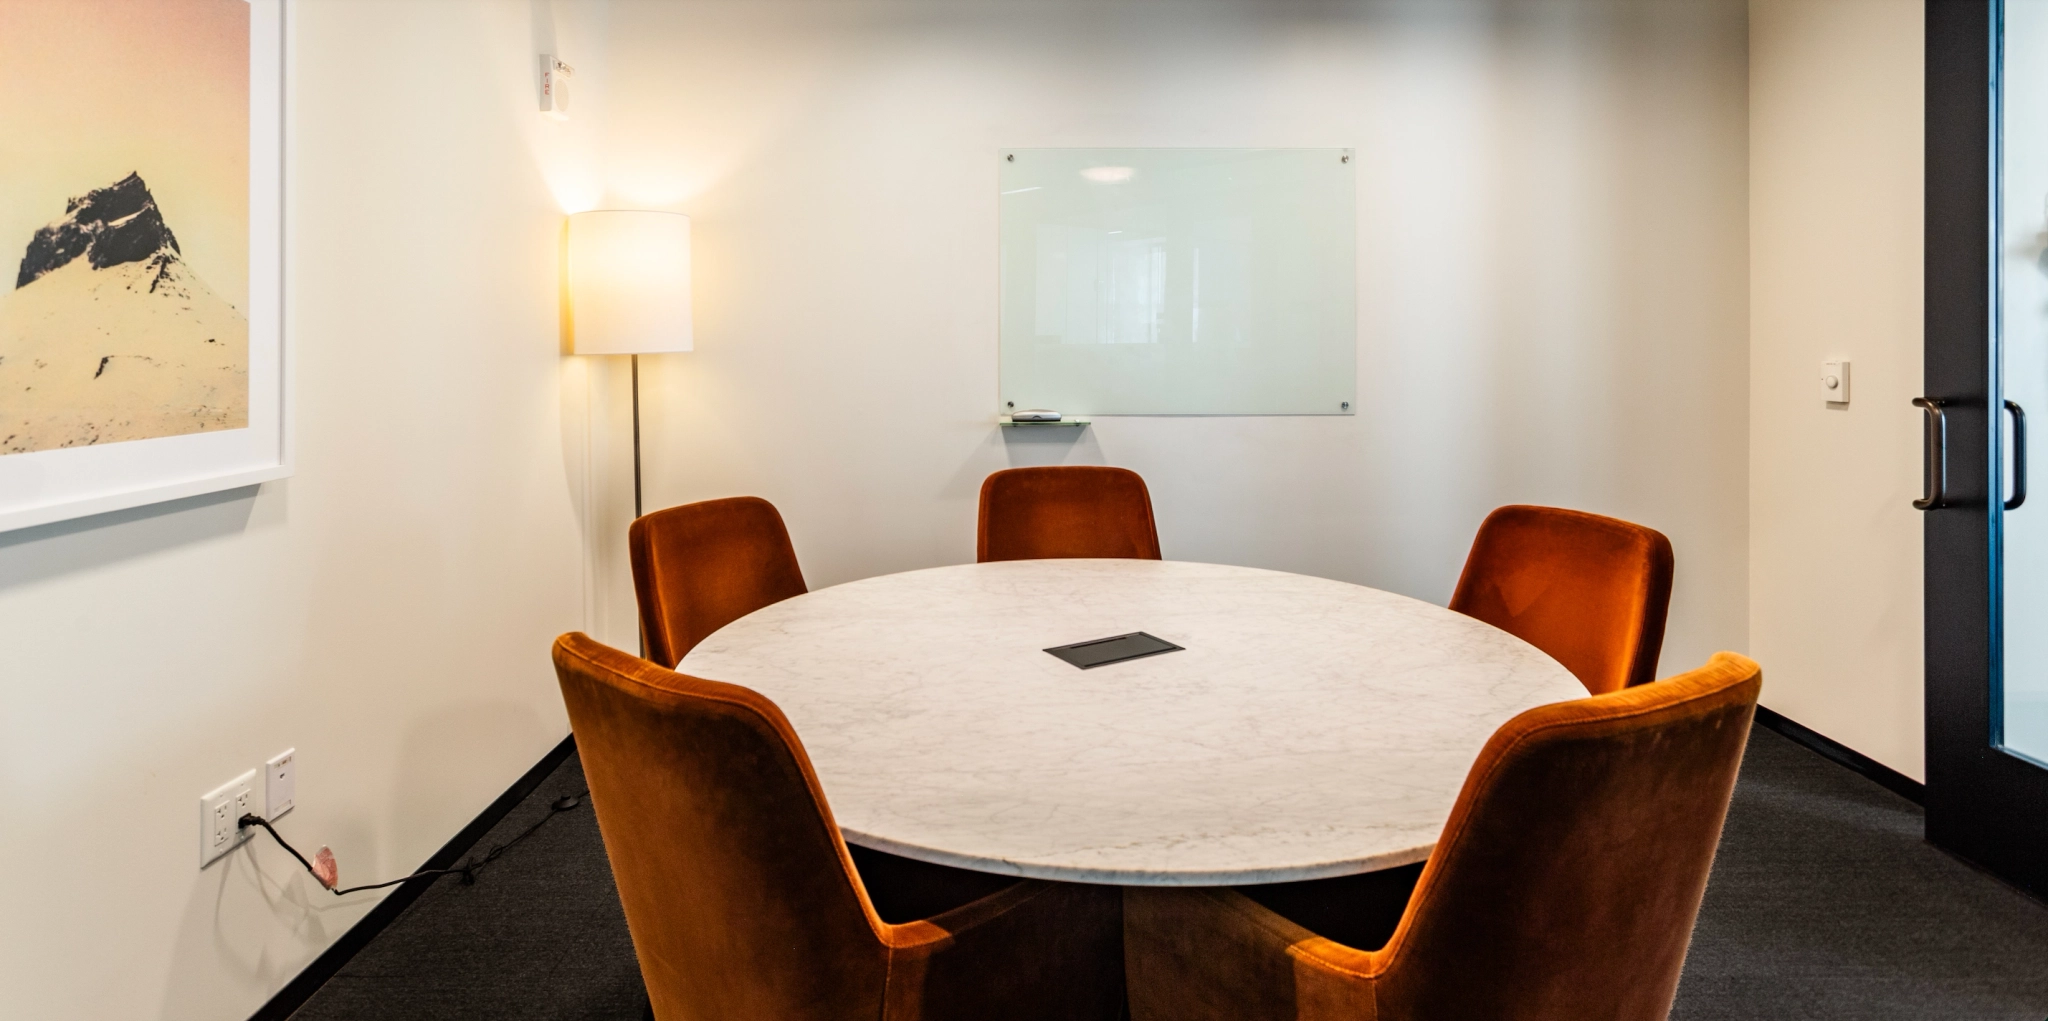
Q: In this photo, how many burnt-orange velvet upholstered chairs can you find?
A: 5